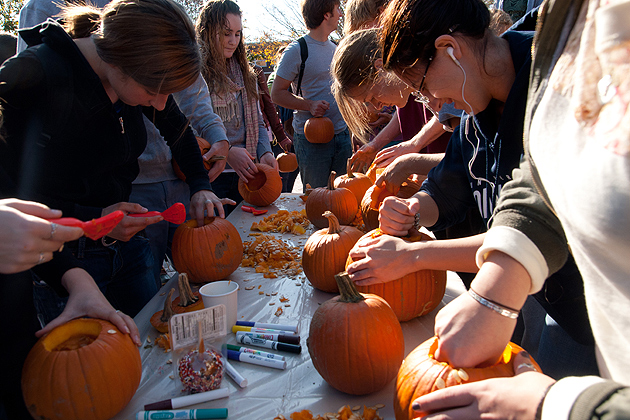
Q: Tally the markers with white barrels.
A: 9